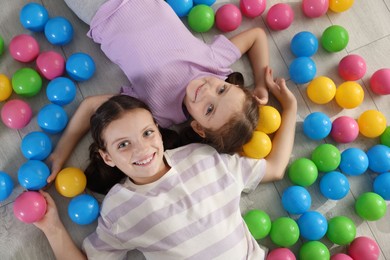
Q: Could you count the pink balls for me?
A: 14